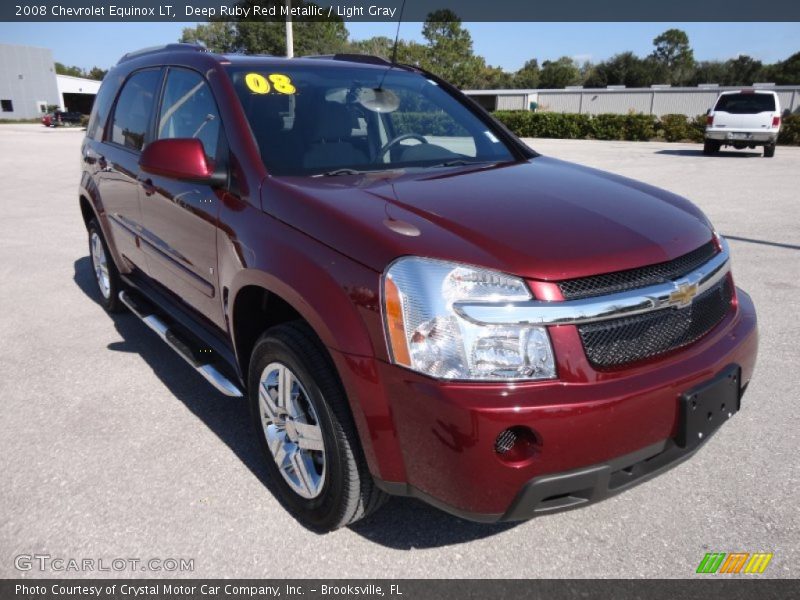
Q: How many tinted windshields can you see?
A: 1